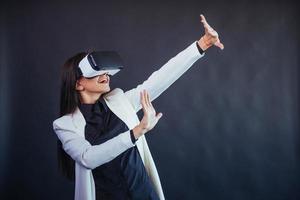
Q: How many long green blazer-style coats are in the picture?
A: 0